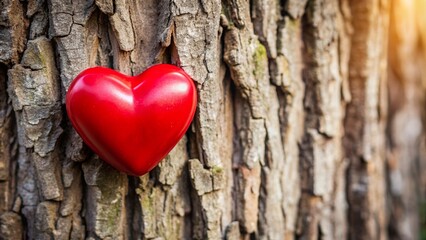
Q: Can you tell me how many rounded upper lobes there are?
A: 2